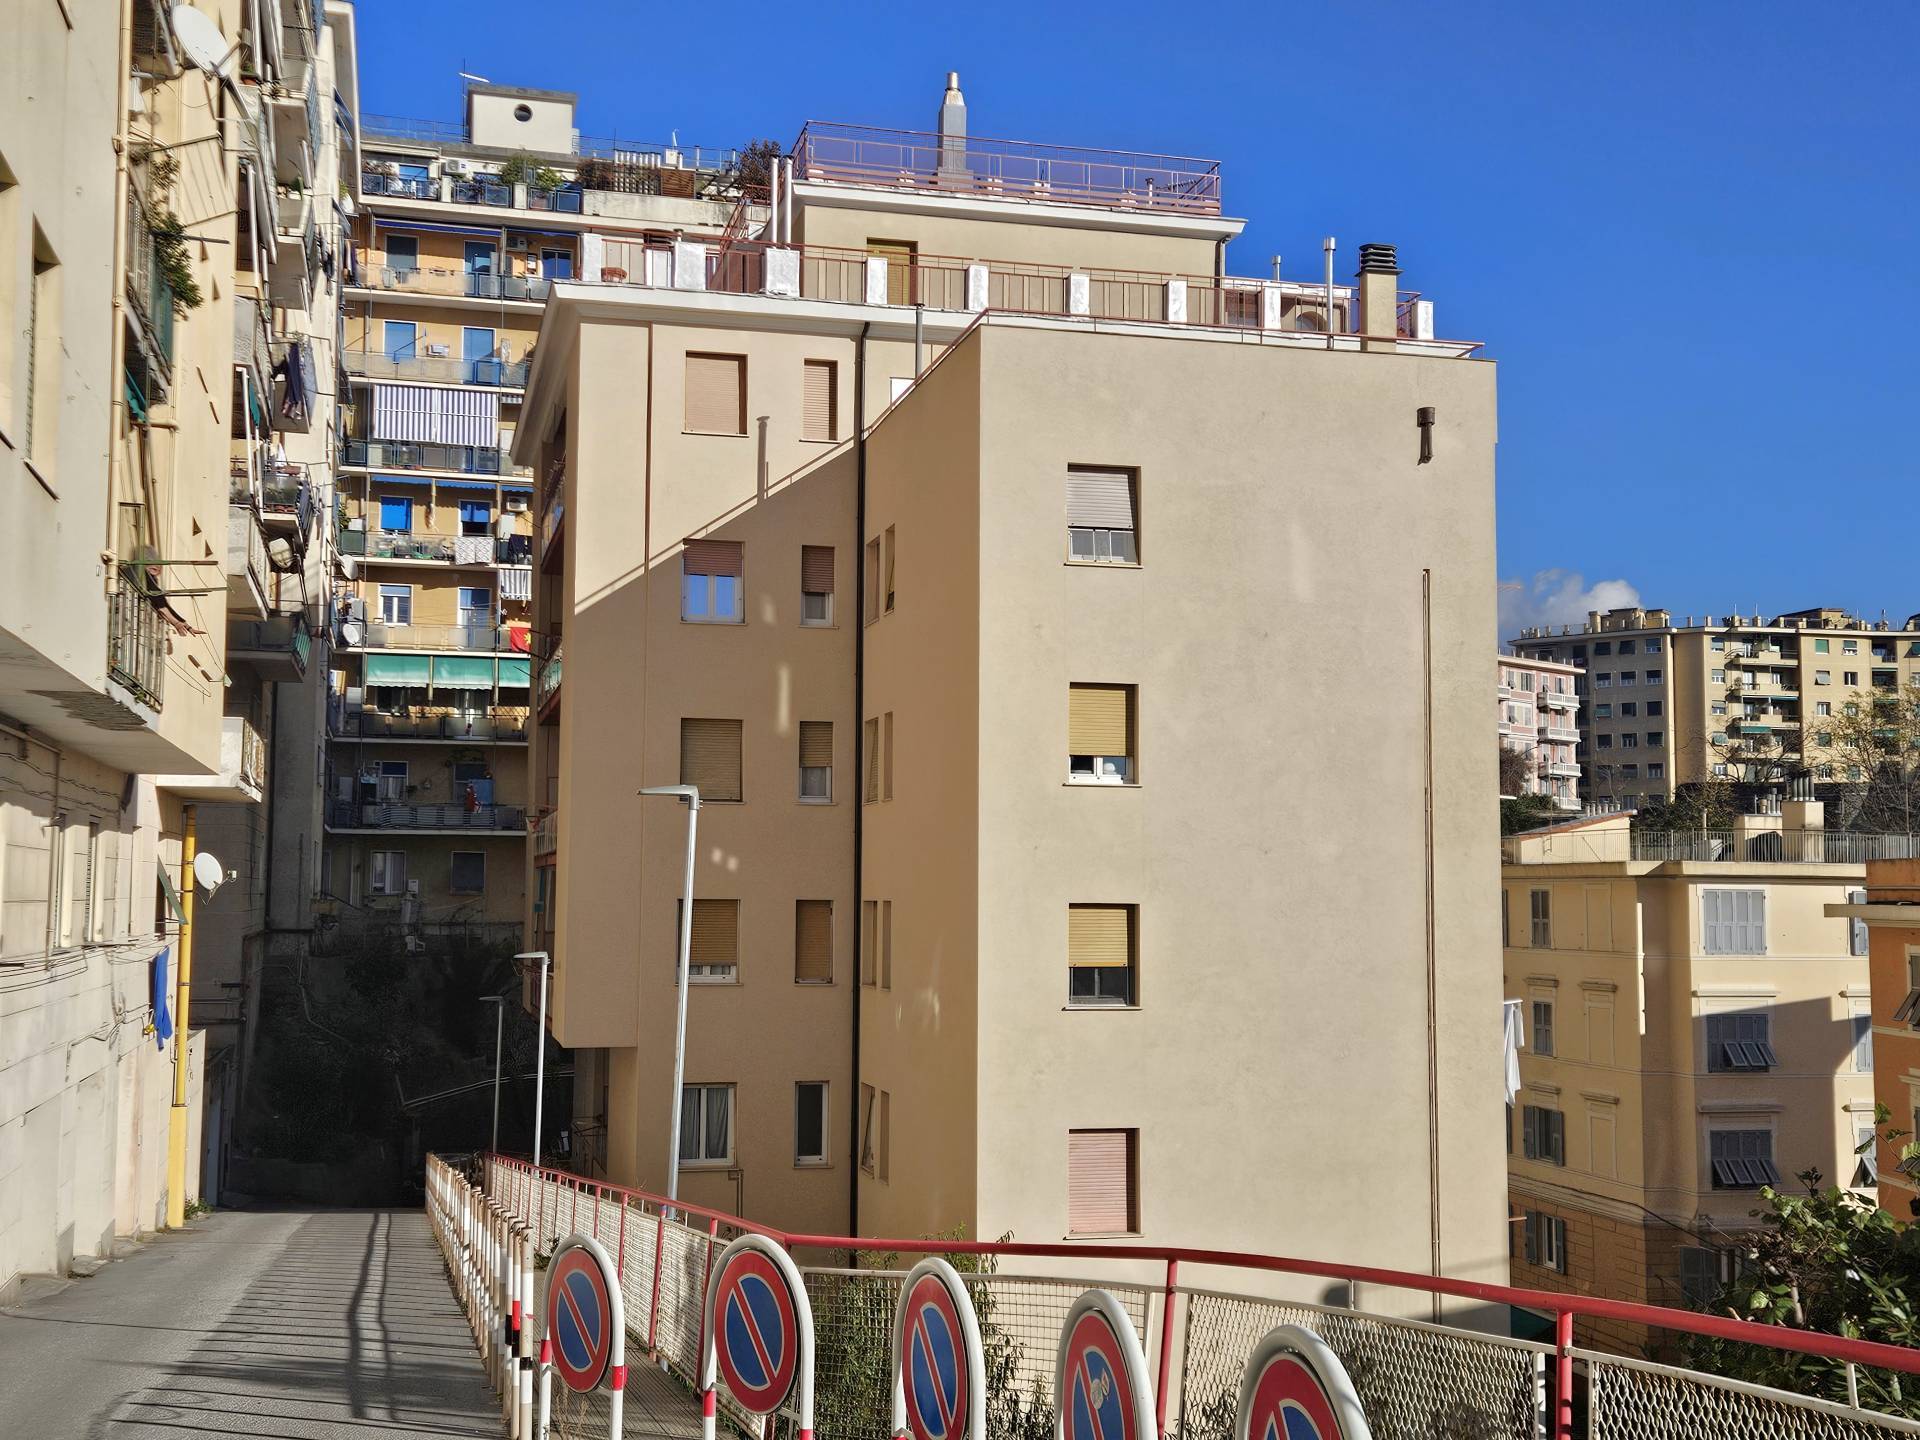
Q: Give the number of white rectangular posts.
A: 9